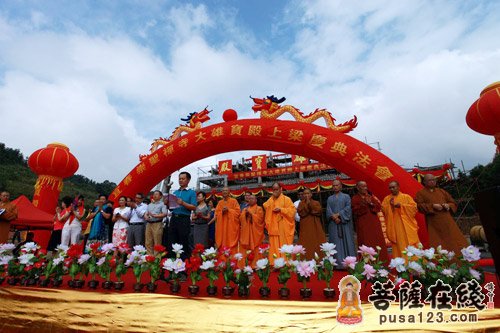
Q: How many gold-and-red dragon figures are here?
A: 2